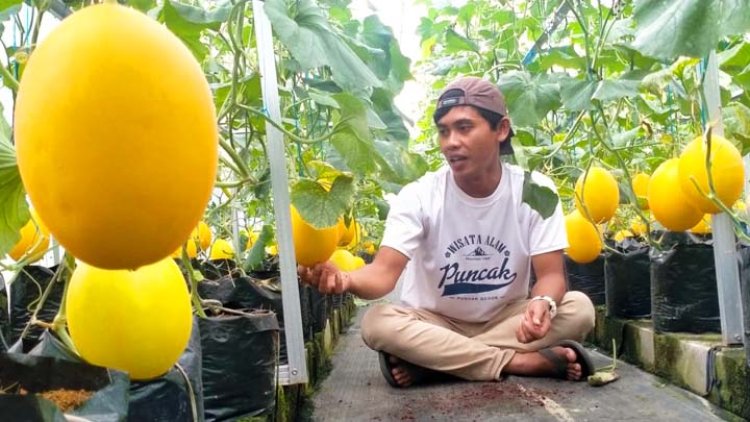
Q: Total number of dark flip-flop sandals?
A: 2